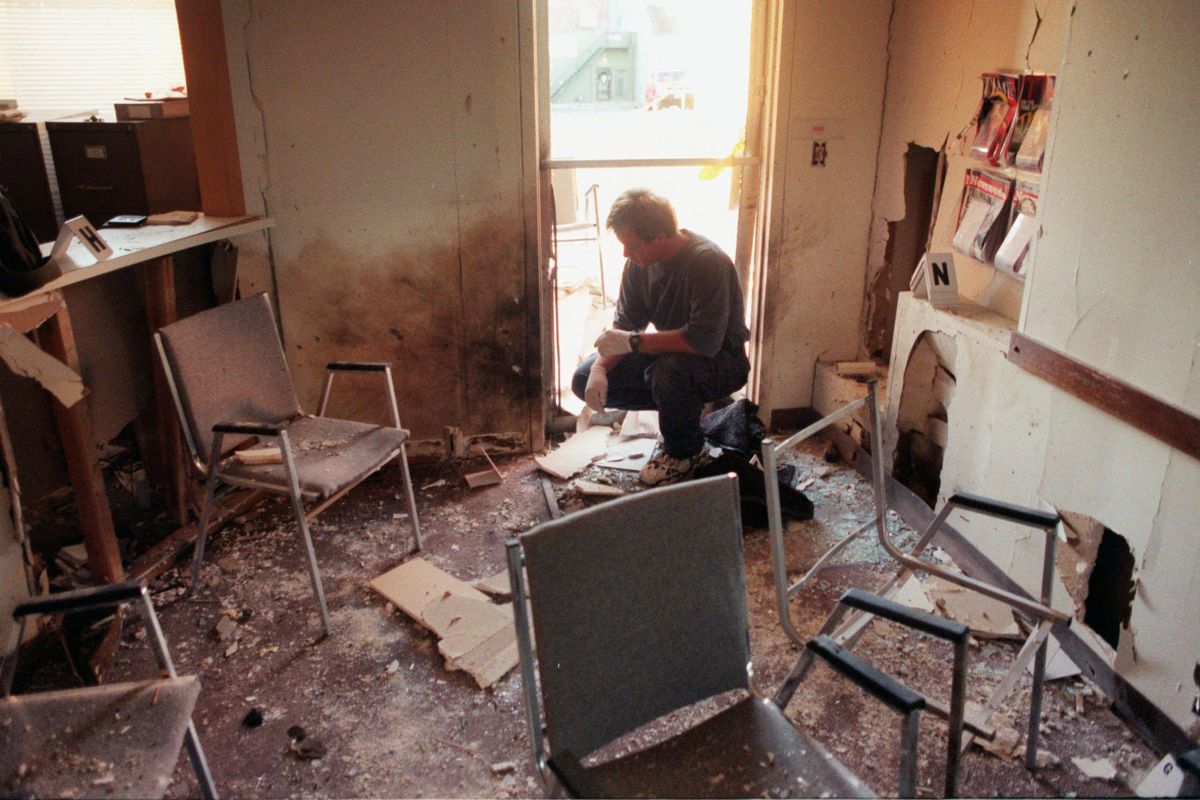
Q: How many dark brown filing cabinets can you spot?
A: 2